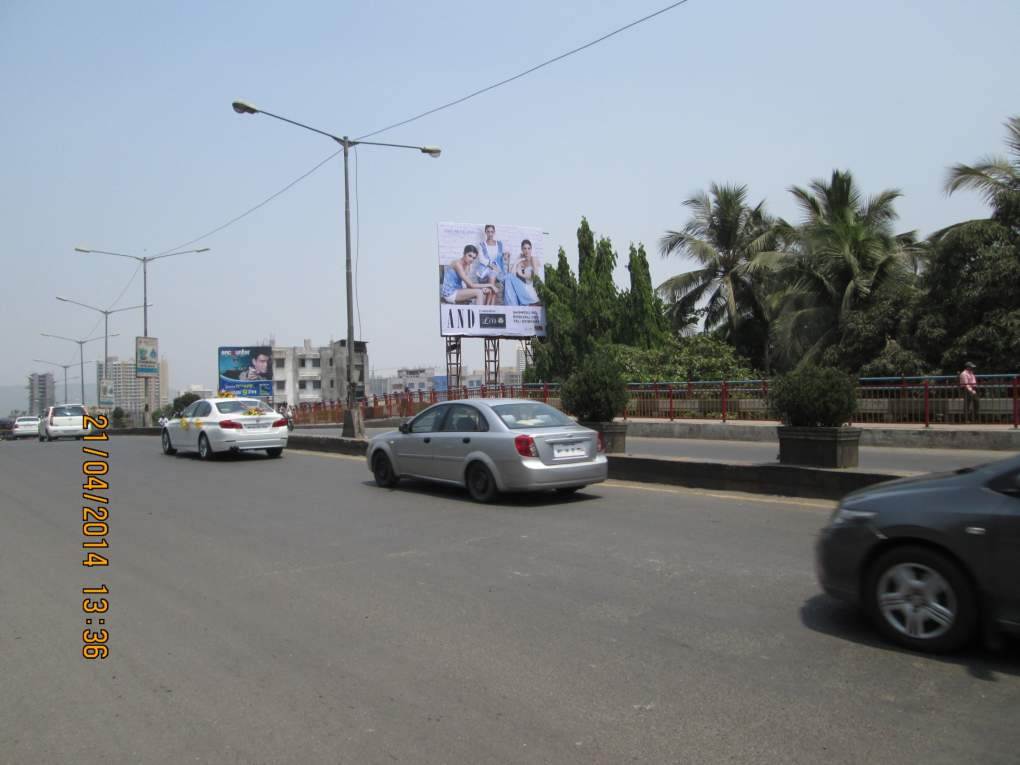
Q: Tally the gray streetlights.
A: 5